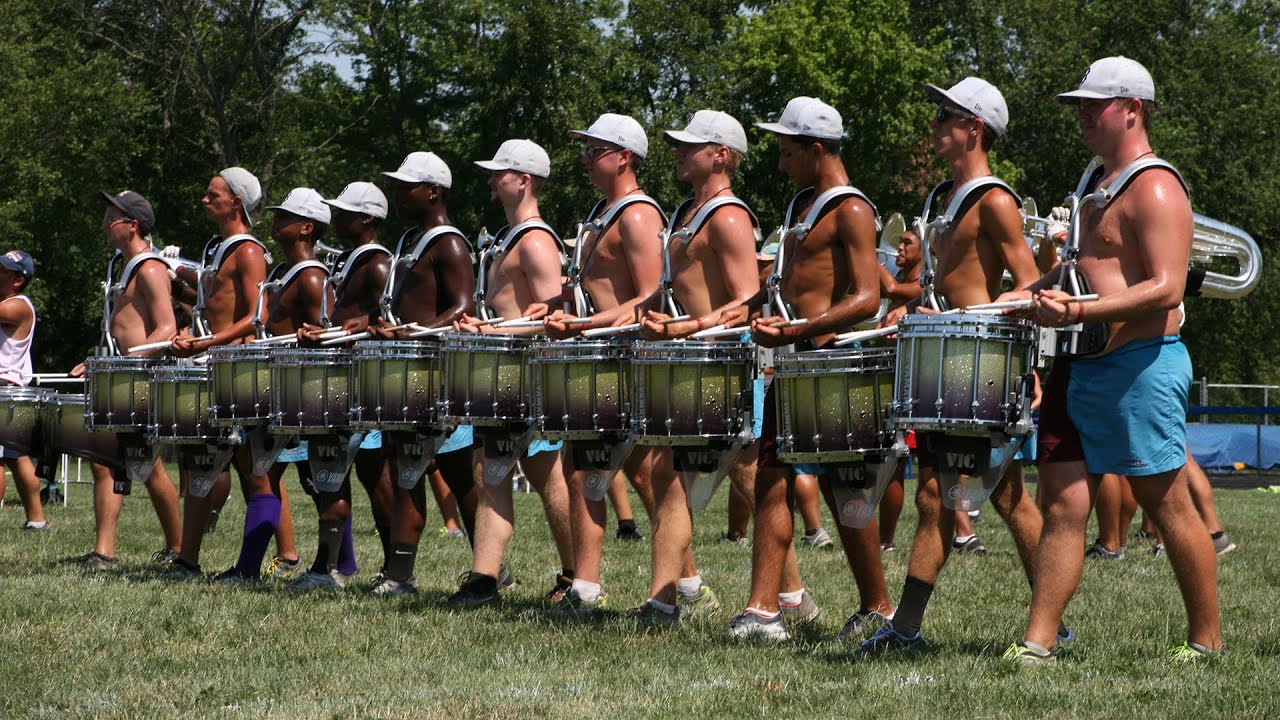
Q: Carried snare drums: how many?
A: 10